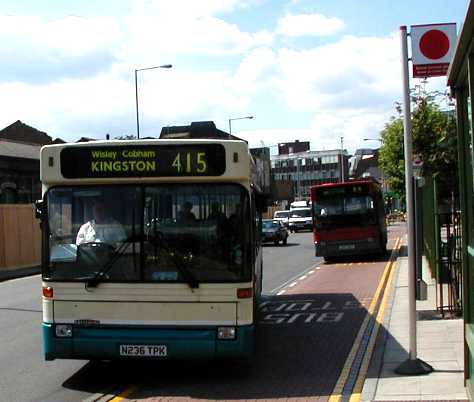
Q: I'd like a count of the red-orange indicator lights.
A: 2